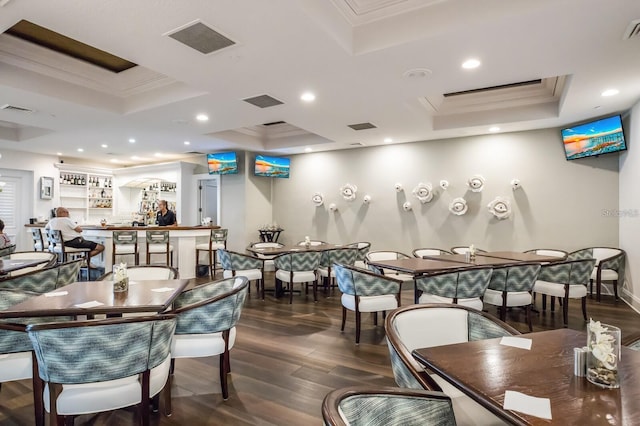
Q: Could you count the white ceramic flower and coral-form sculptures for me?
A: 12